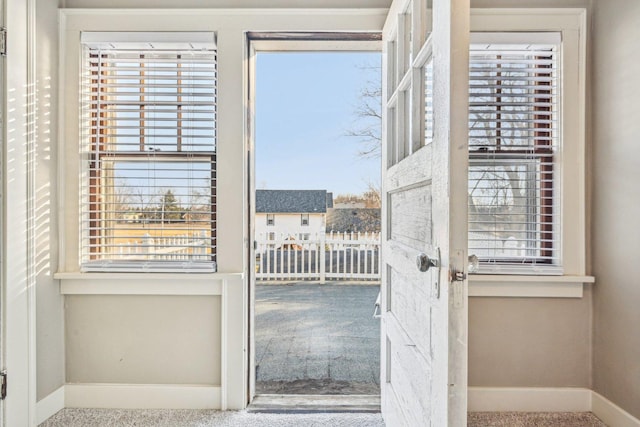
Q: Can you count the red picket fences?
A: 0